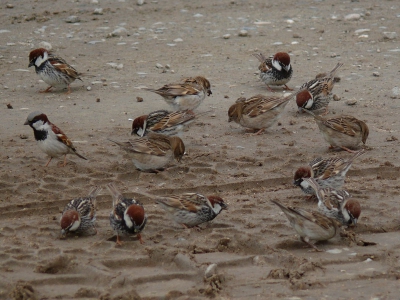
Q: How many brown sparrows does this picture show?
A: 5